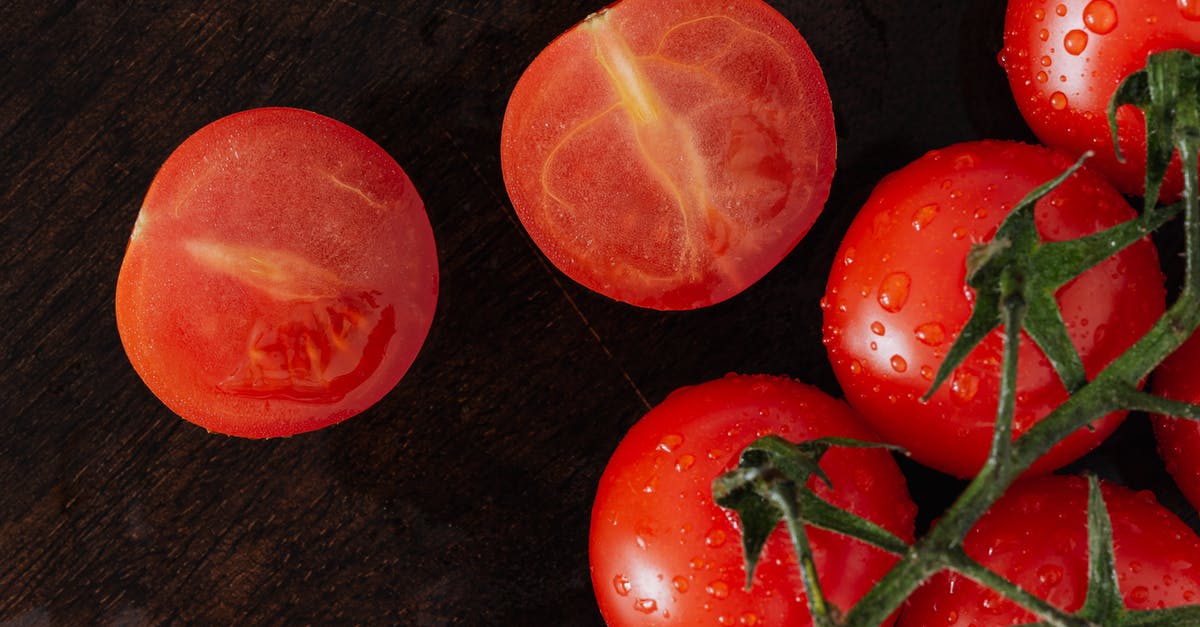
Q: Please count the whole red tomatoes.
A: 5